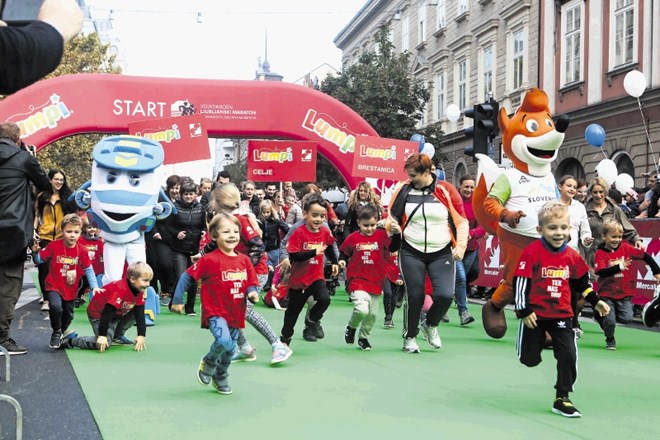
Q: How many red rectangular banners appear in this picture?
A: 3